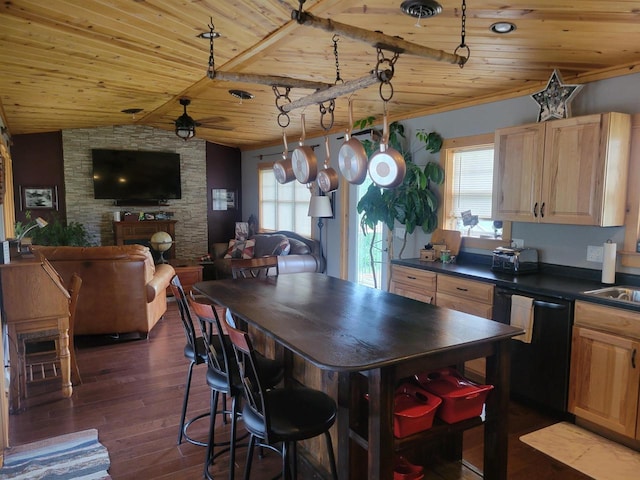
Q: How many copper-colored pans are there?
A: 5